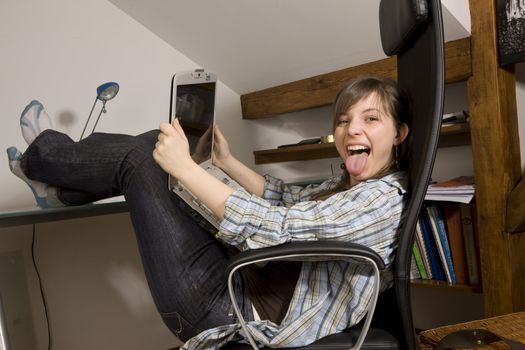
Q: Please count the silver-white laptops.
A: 1